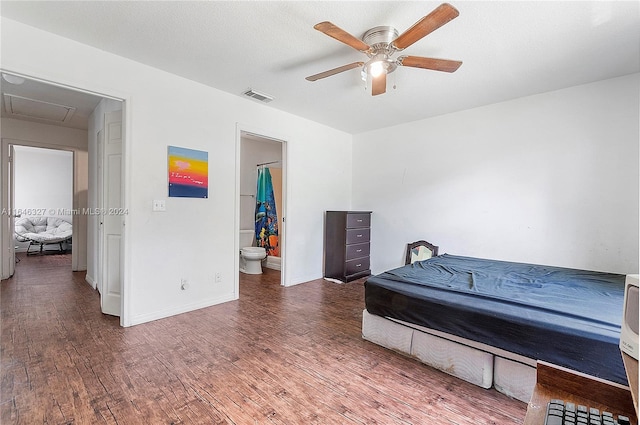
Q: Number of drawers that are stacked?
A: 4